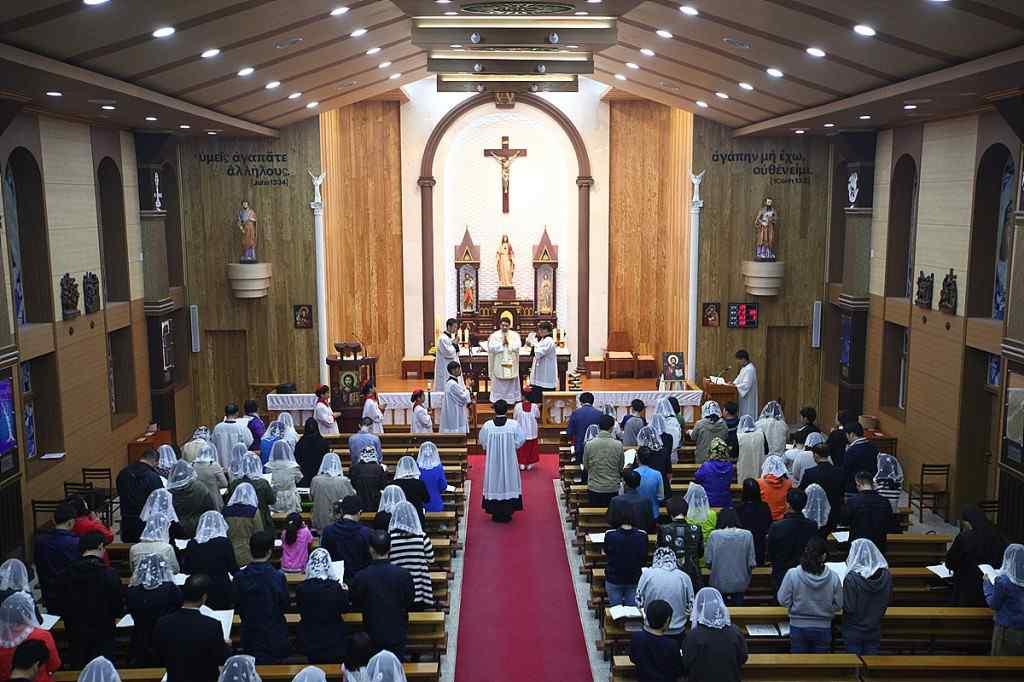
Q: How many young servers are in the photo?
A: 4